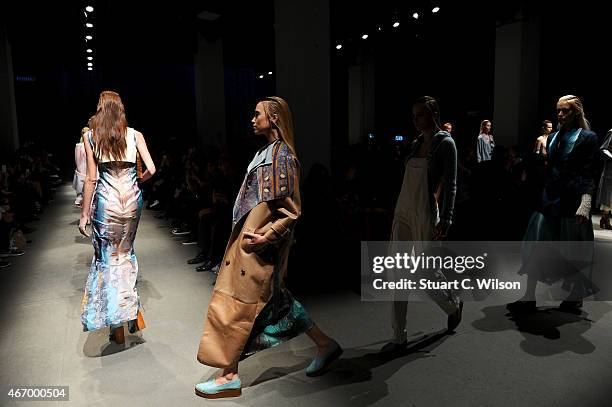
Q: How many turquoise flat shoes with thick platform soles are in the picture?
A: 2